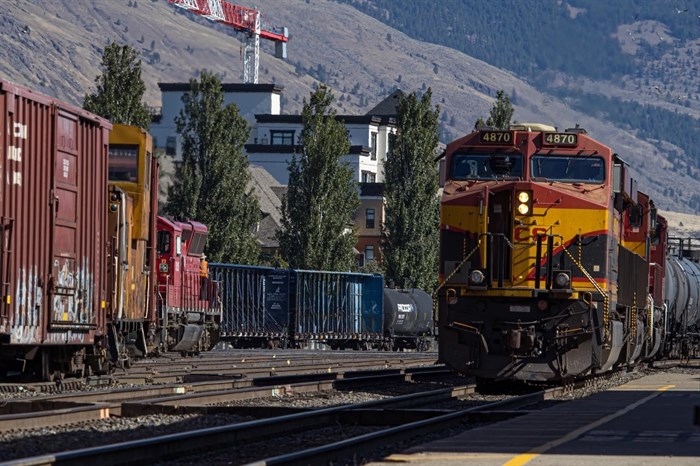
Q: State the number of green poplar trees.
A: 5